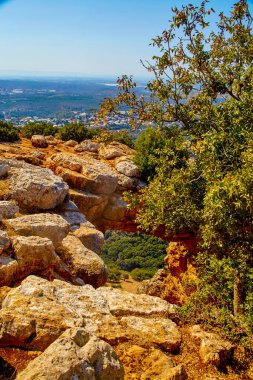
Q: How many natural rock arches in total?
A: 1